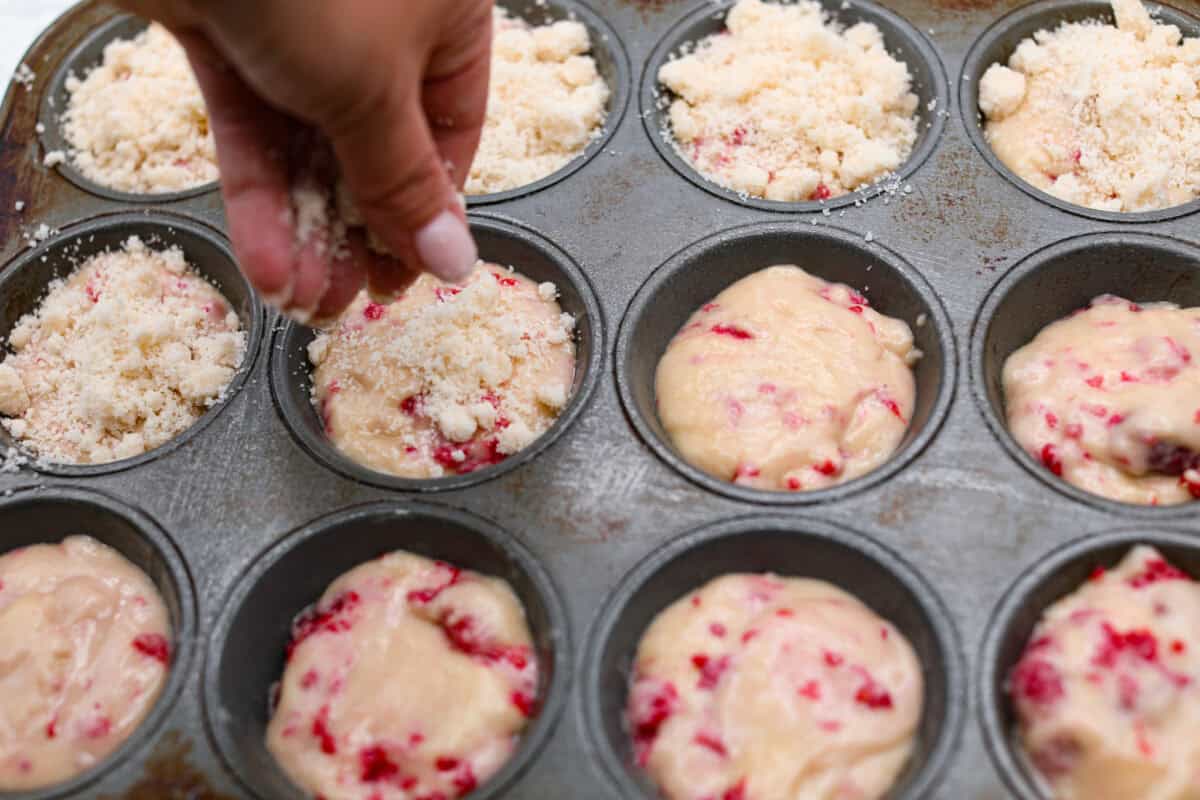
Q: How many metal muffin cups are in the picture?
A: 12